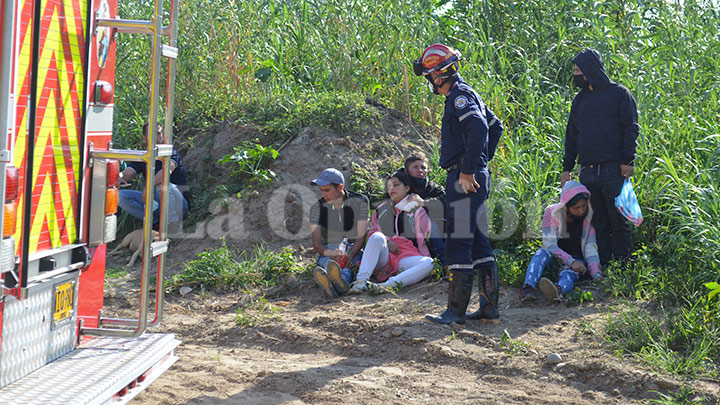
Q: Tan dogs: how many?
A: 1